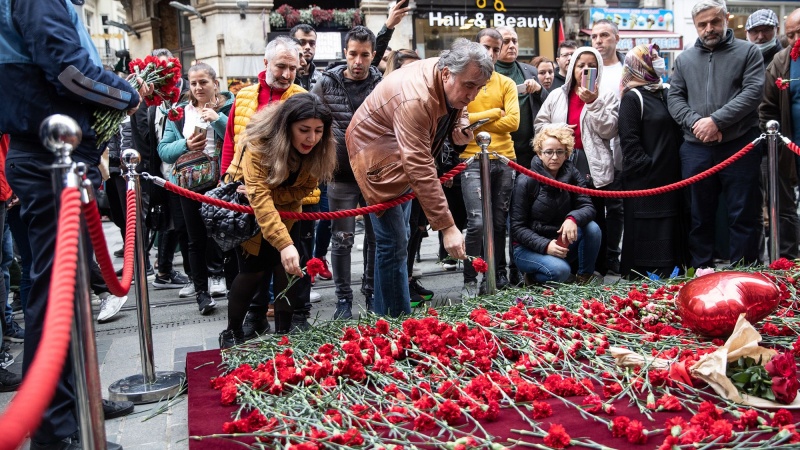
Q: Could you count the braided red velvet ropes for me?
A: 5